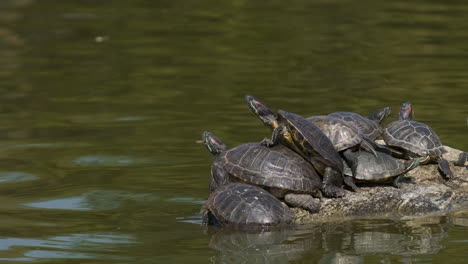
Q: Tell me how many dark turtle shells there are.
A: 7